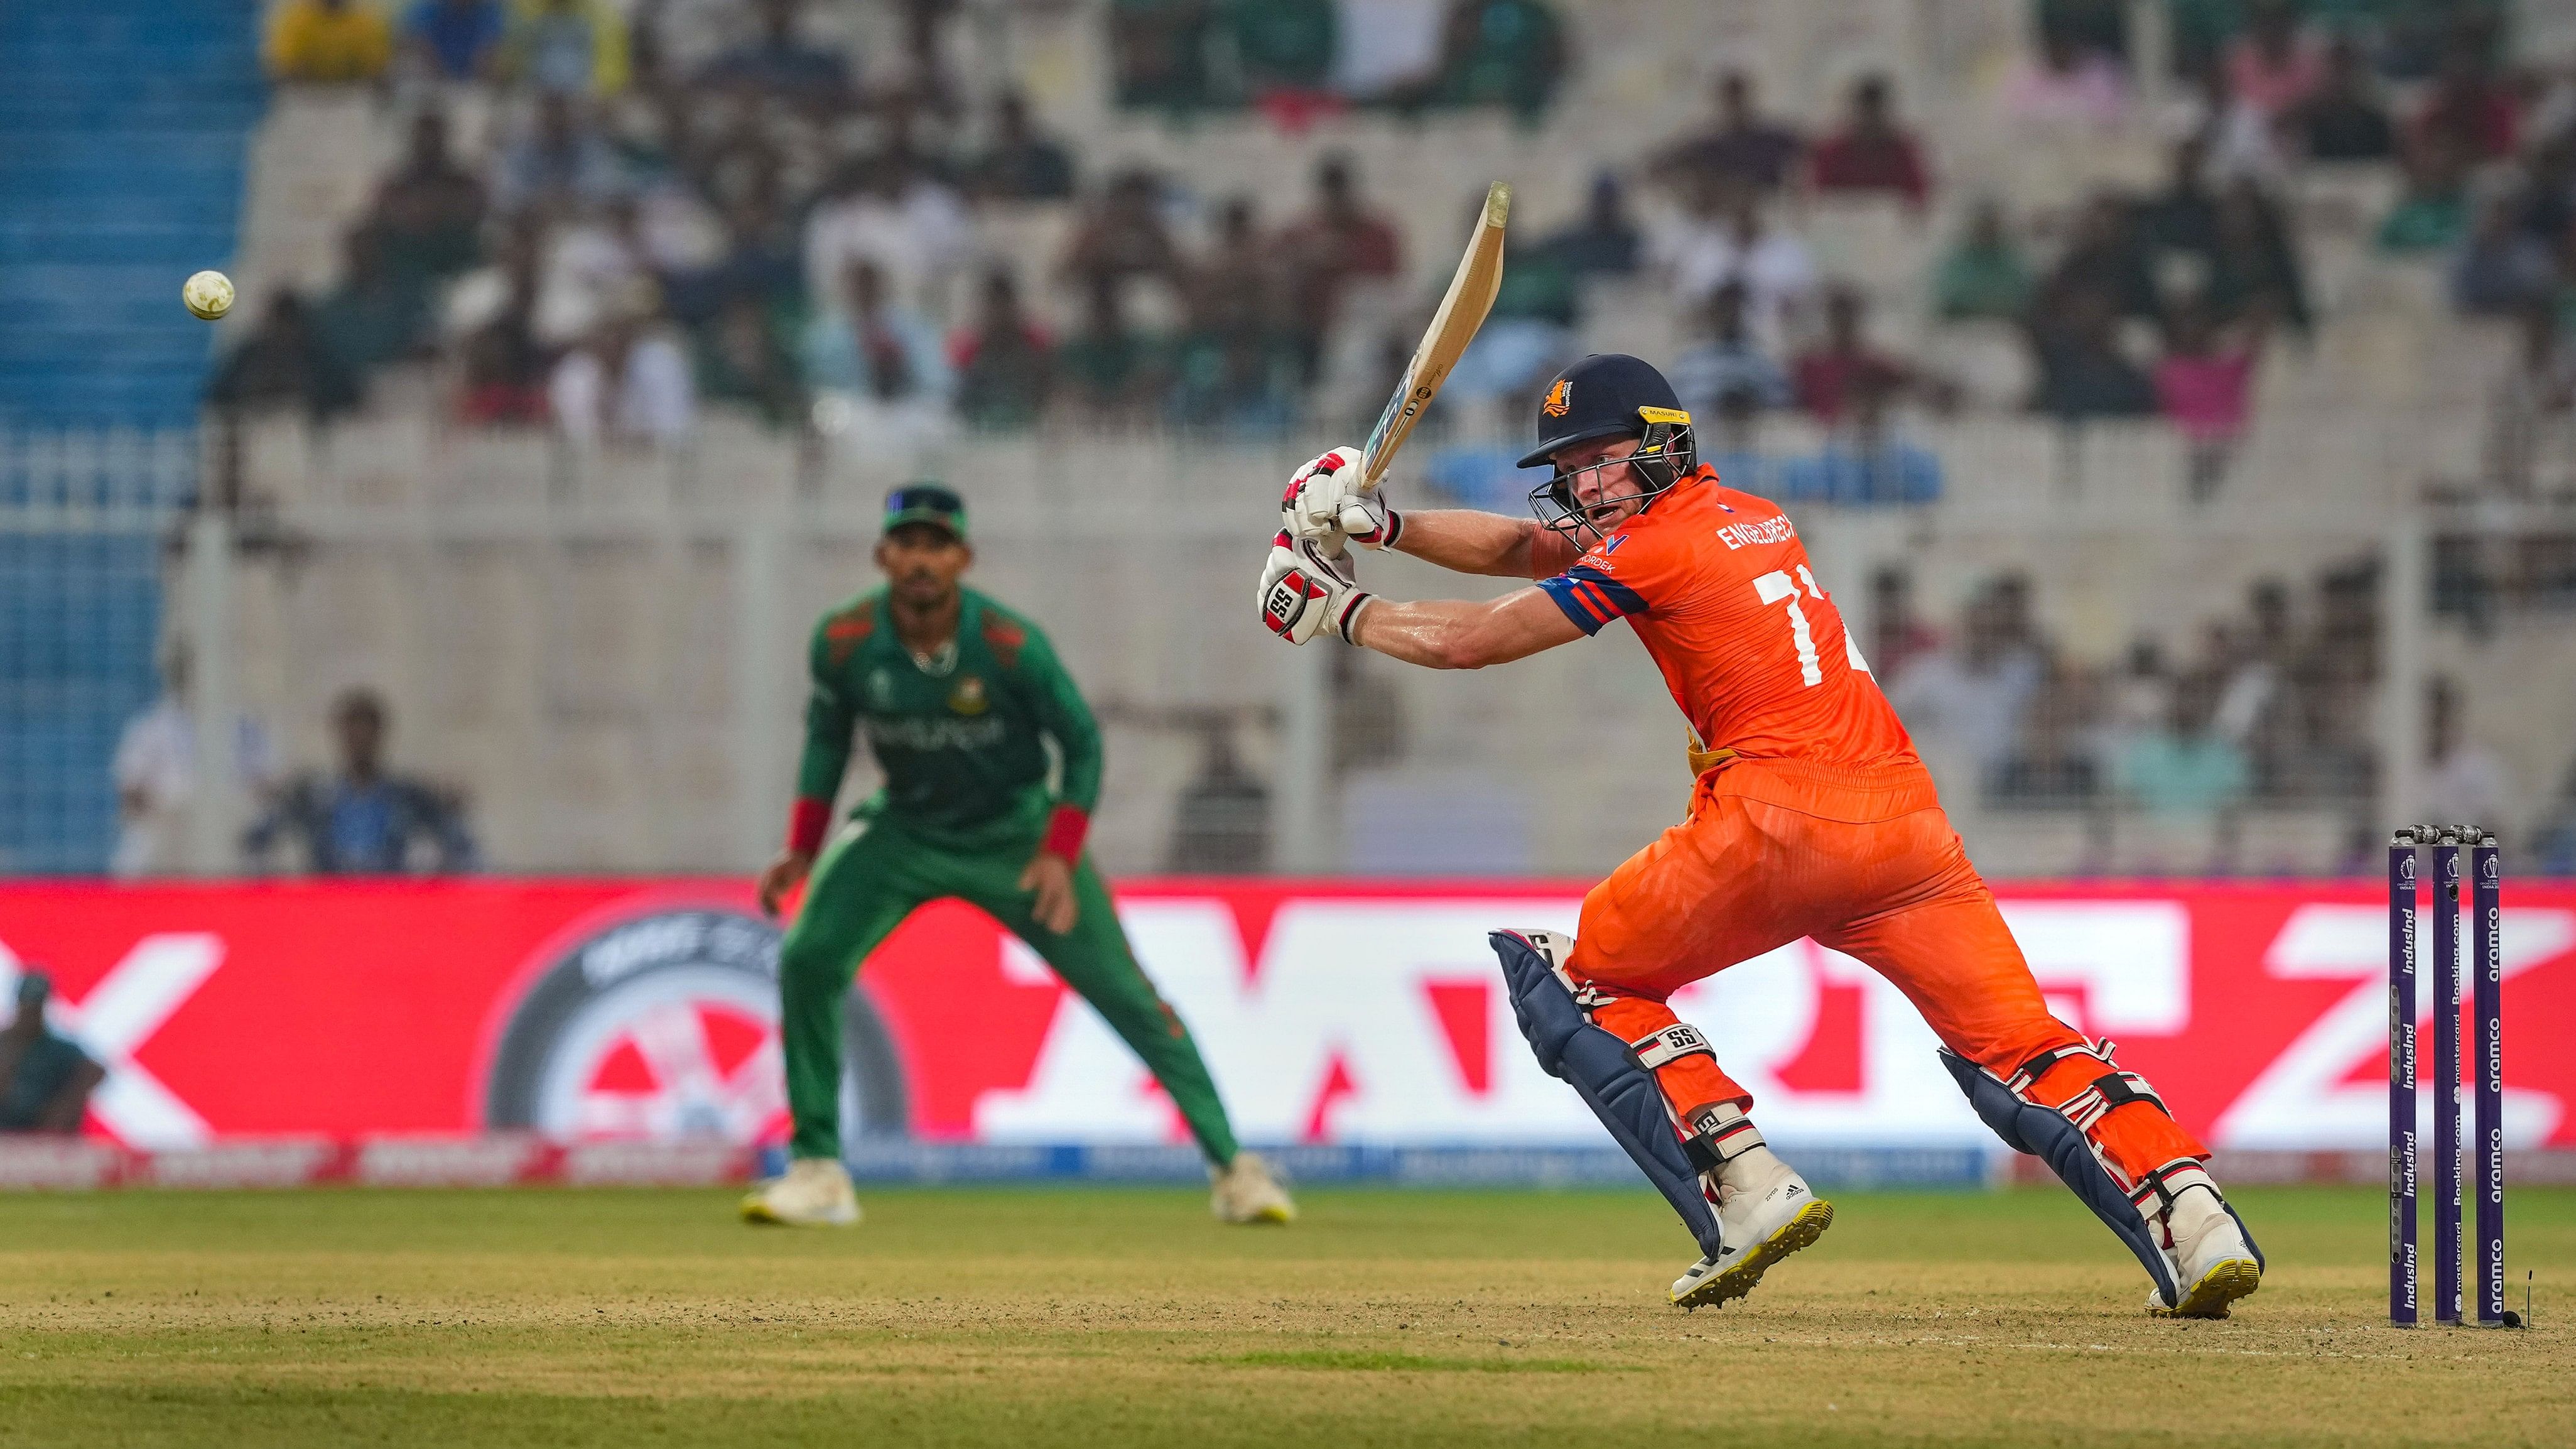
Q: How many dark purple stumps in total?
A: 3